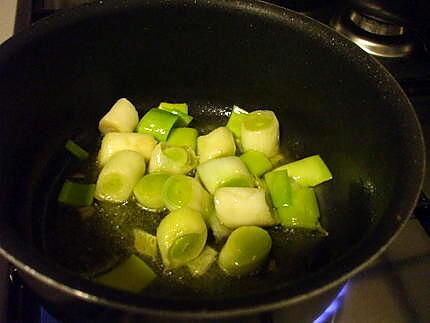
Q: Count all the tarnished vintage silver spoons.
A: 0